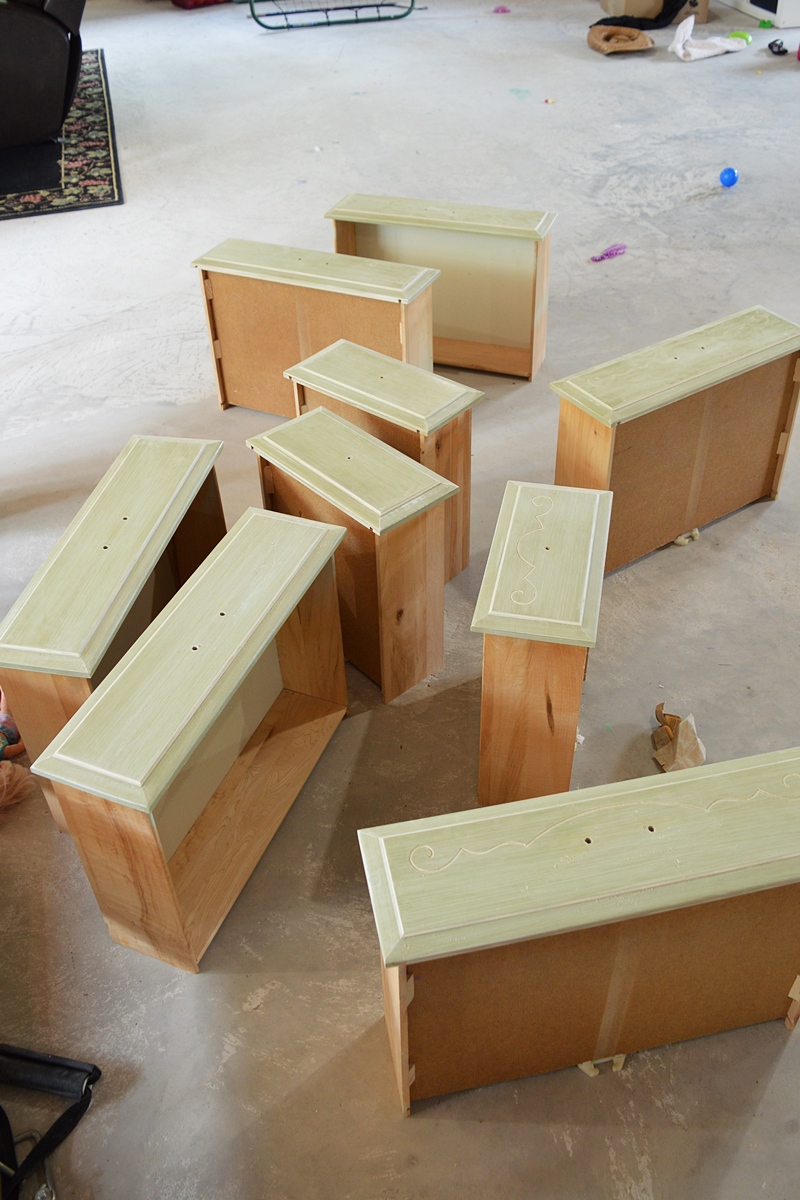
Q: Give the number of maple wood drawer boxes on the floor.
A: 9